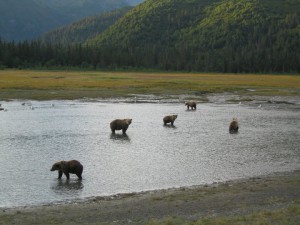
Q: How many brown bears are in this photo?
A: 5